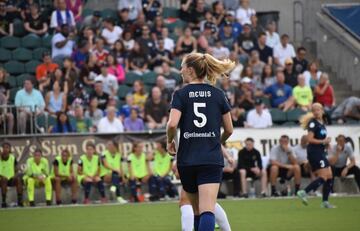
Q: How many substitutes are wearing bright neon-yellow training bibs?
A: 7